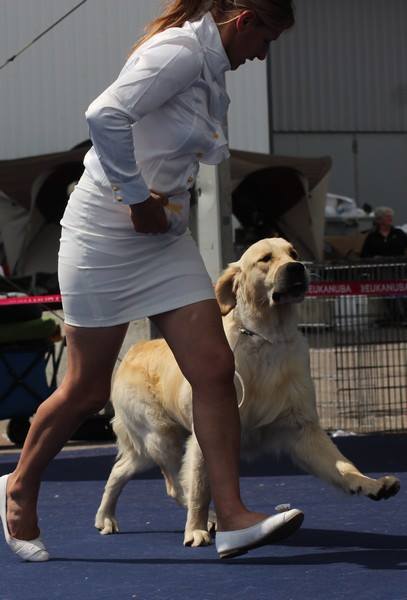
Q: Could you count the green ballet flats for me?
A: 0